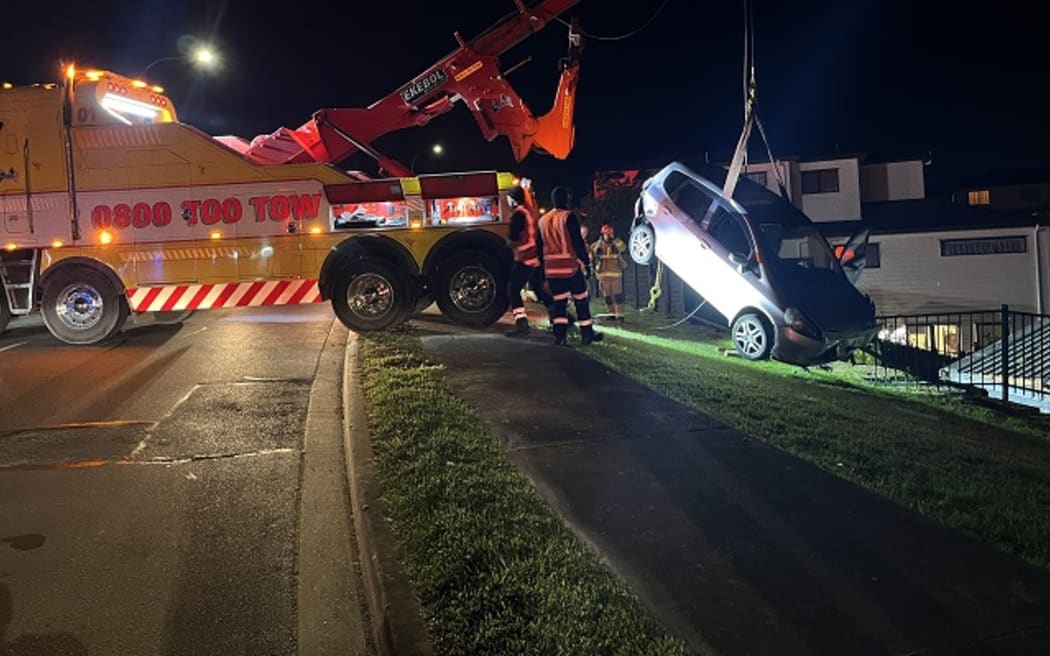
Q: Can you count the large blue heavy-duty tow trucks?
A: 0